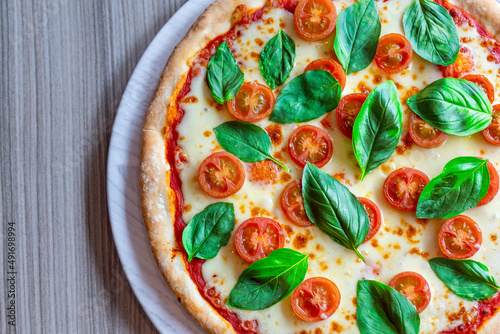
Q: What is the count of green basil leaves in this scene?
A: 14